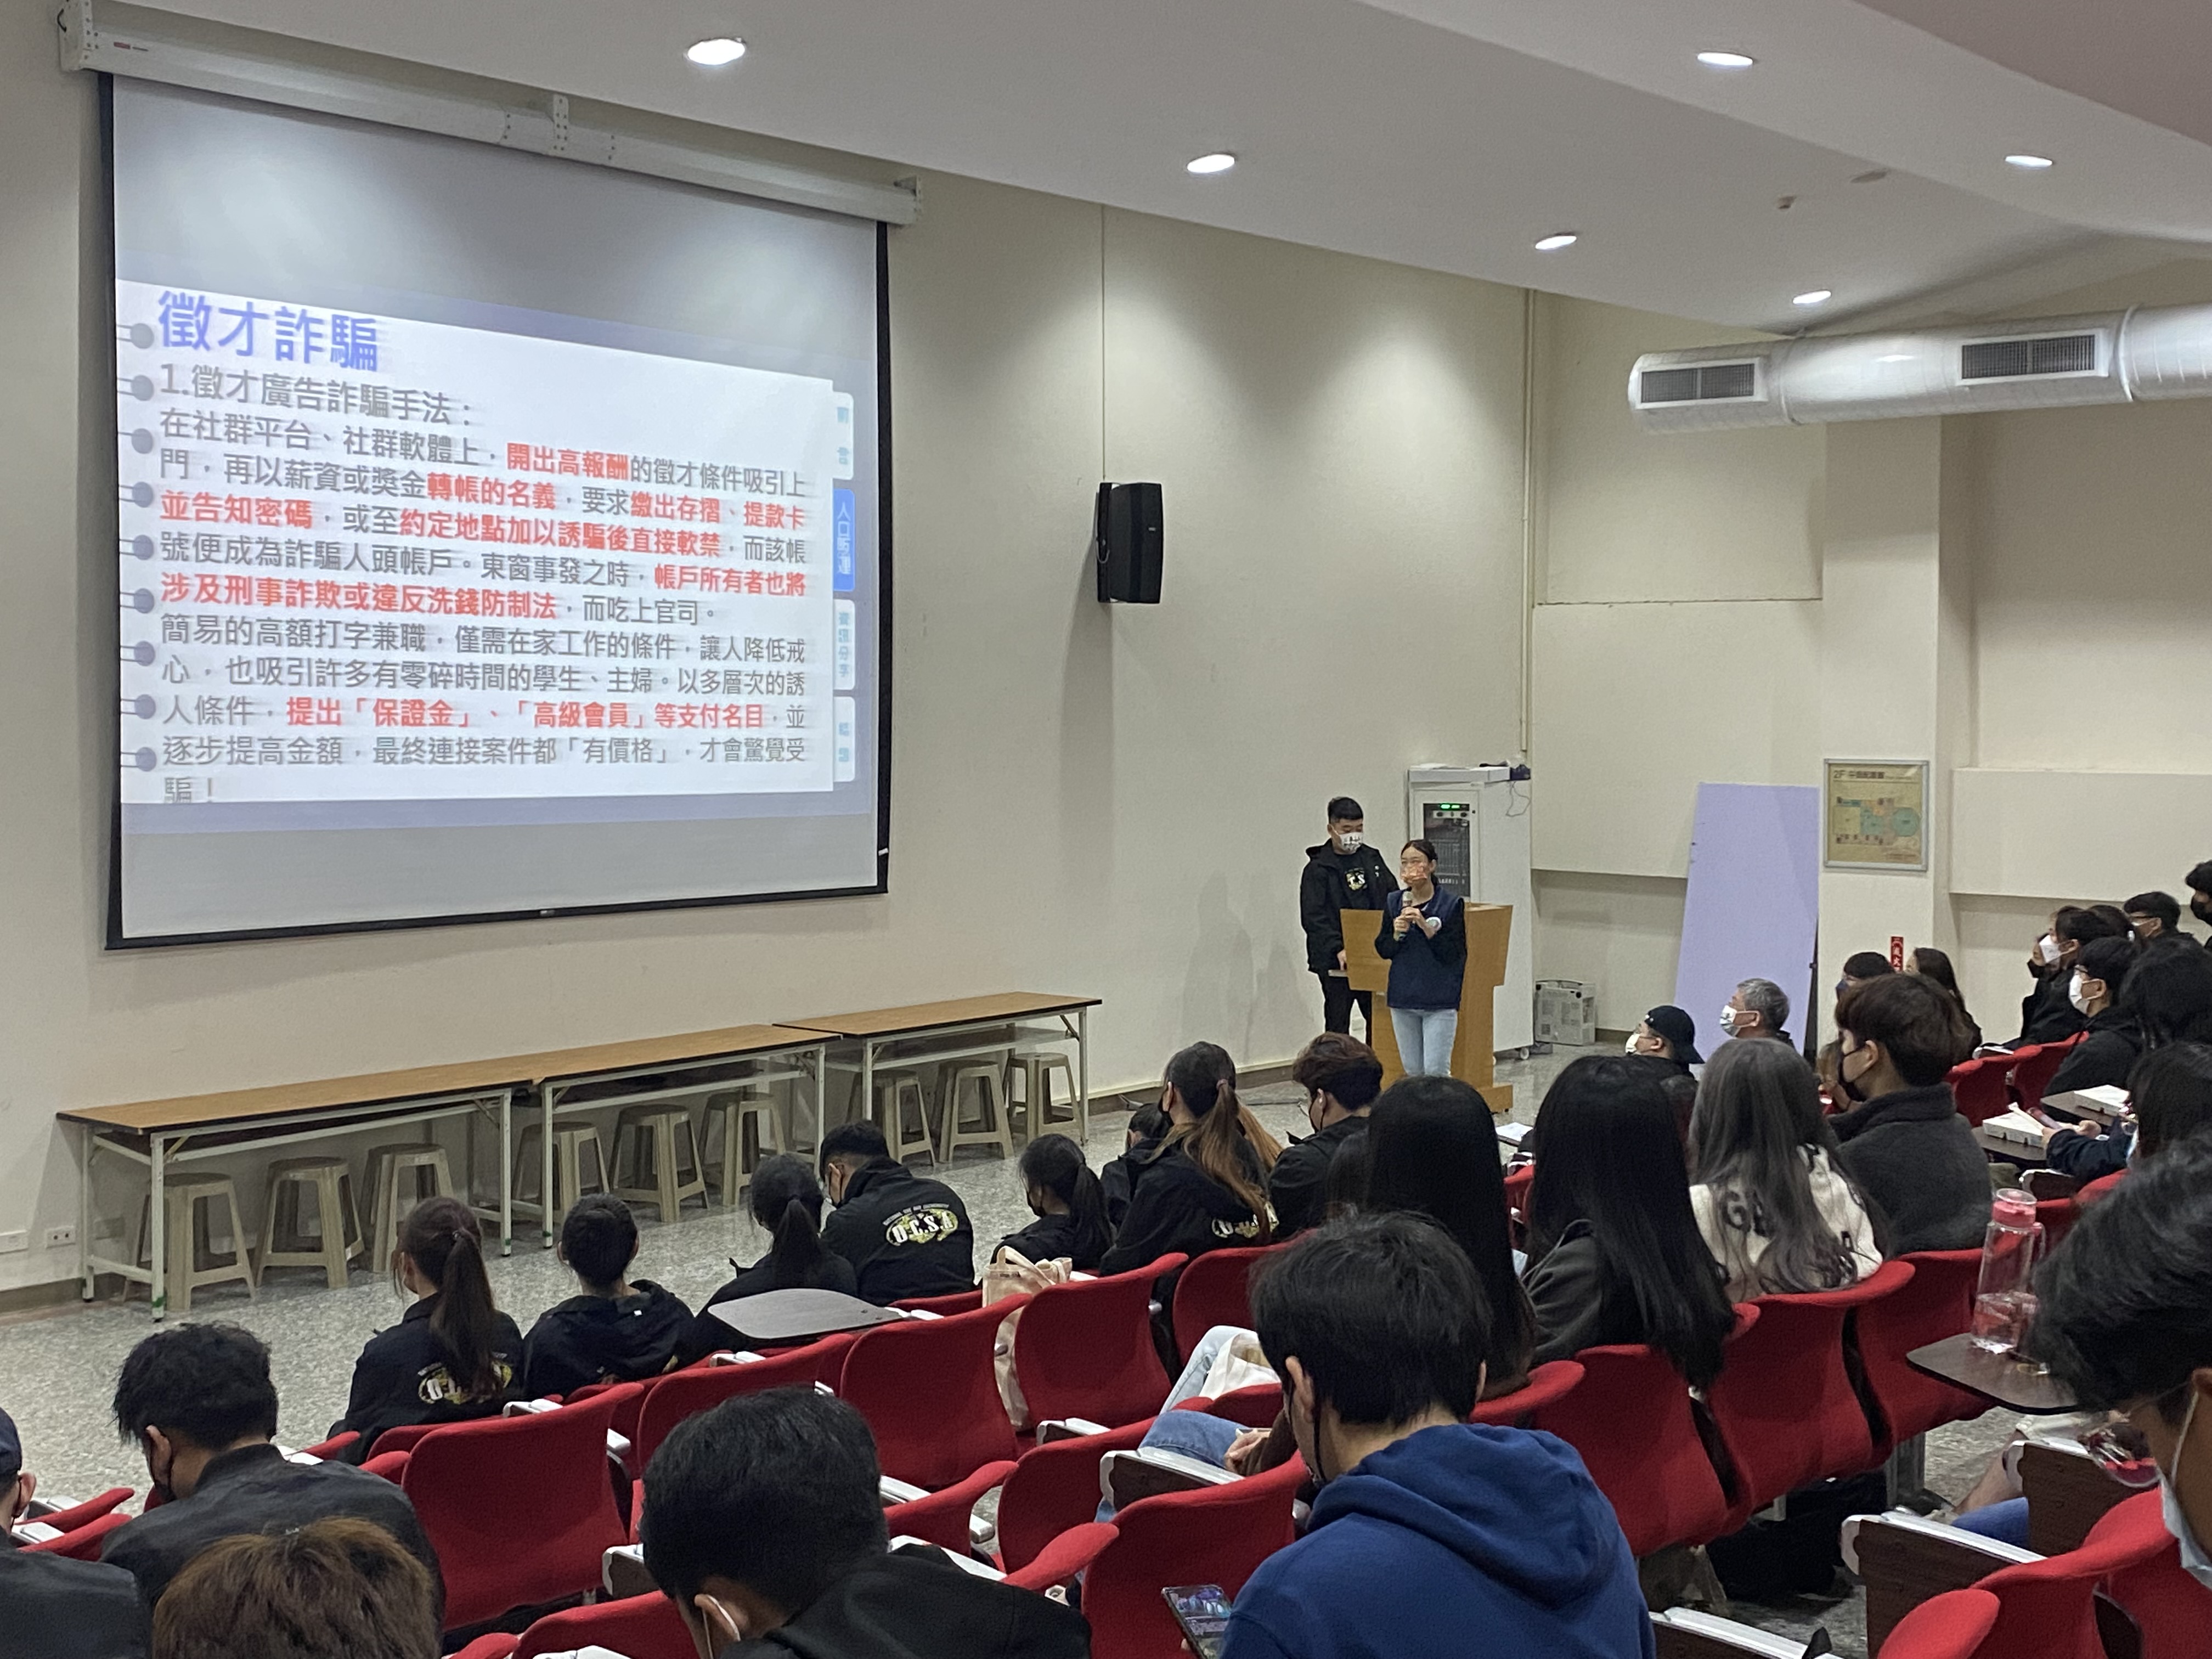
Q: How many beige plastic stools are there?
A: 9